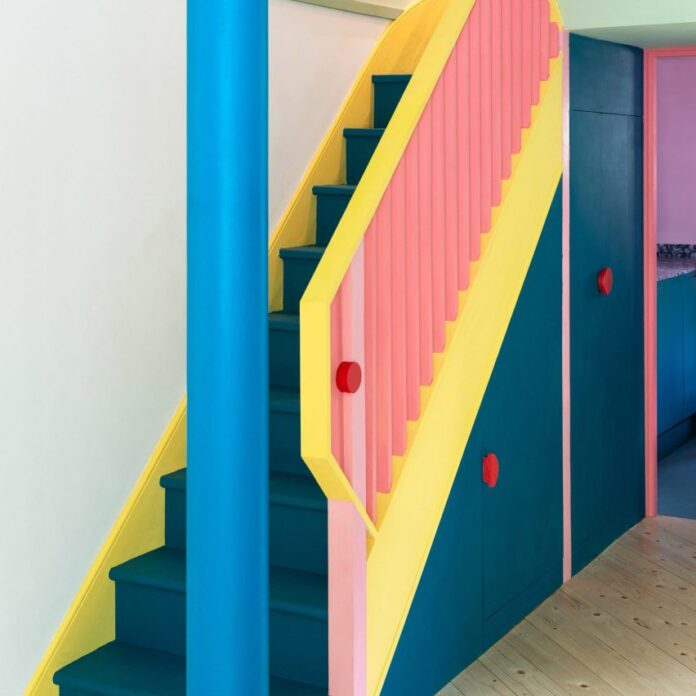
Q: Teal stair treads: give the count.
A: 9